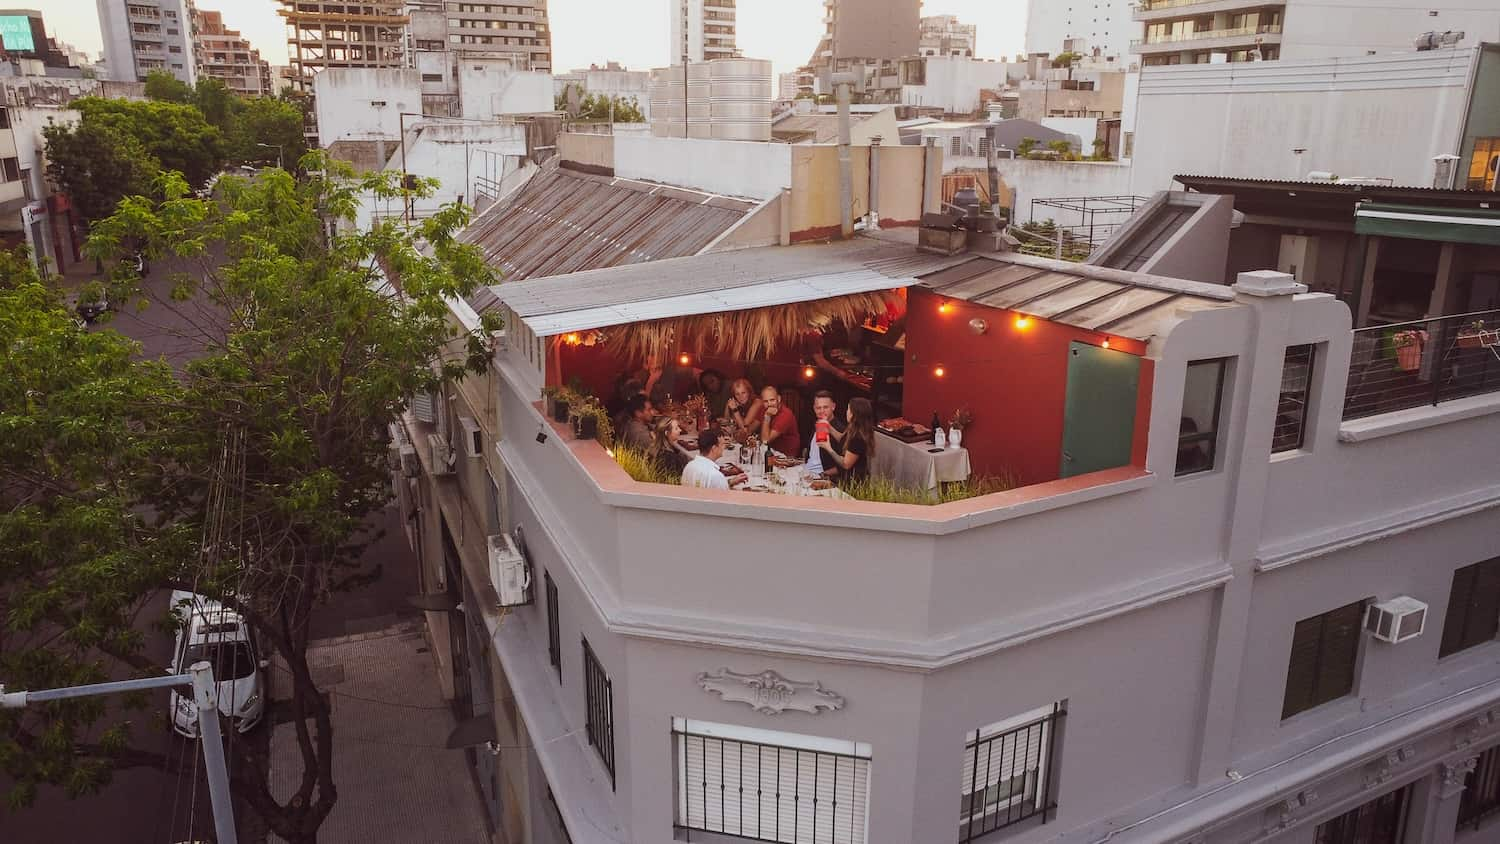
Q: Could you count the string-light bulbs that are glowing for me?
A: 7